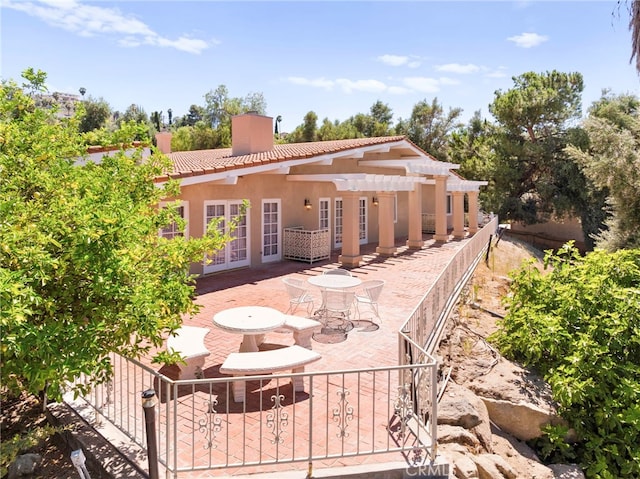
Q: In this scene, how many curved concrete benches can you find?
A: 3